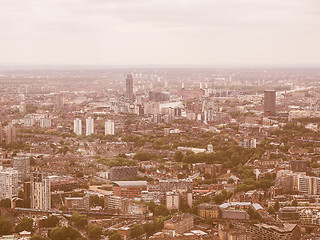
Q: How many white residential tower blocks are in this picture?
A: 3